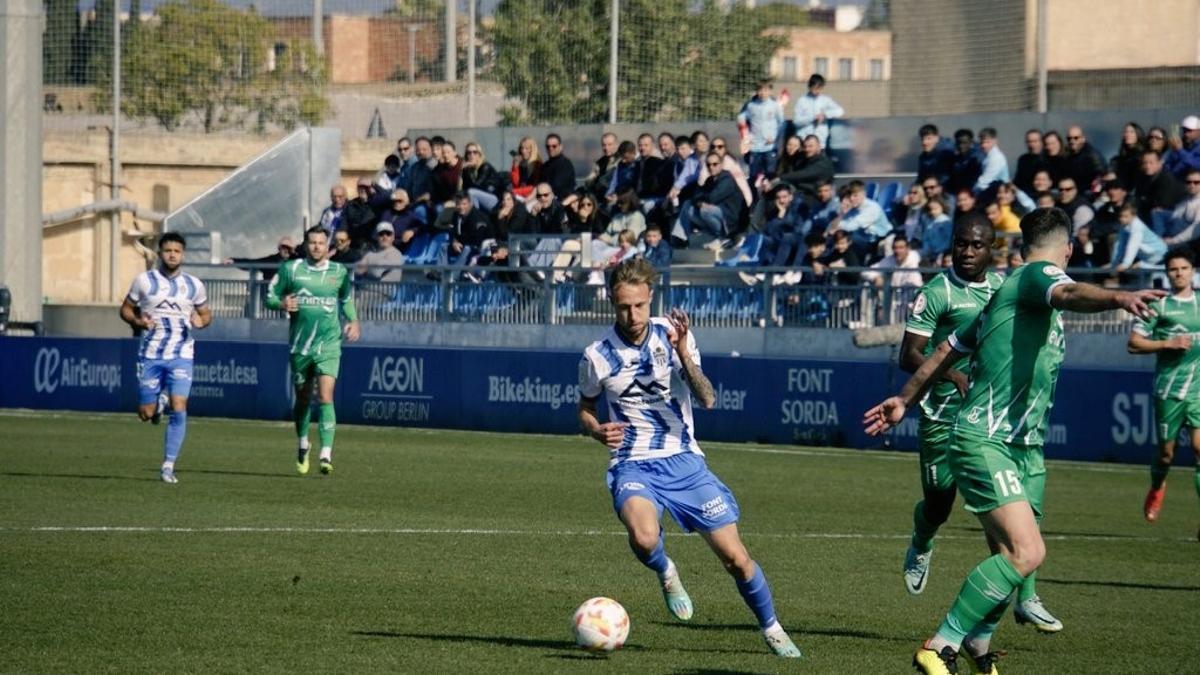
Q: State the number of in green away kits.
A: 4